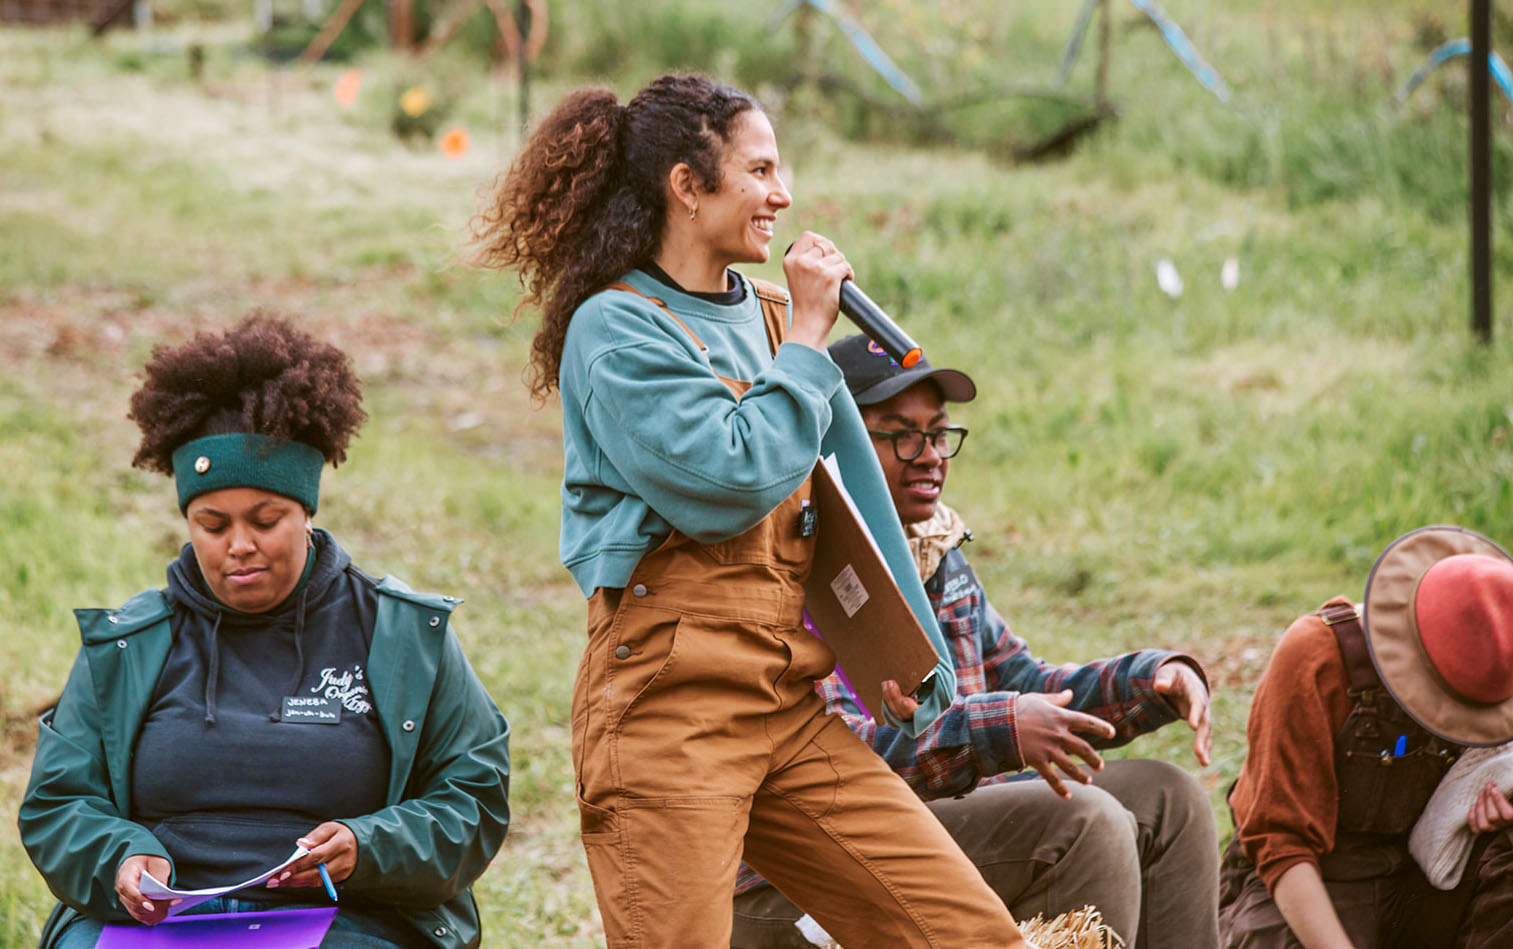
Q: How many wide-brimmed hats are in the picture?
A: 1